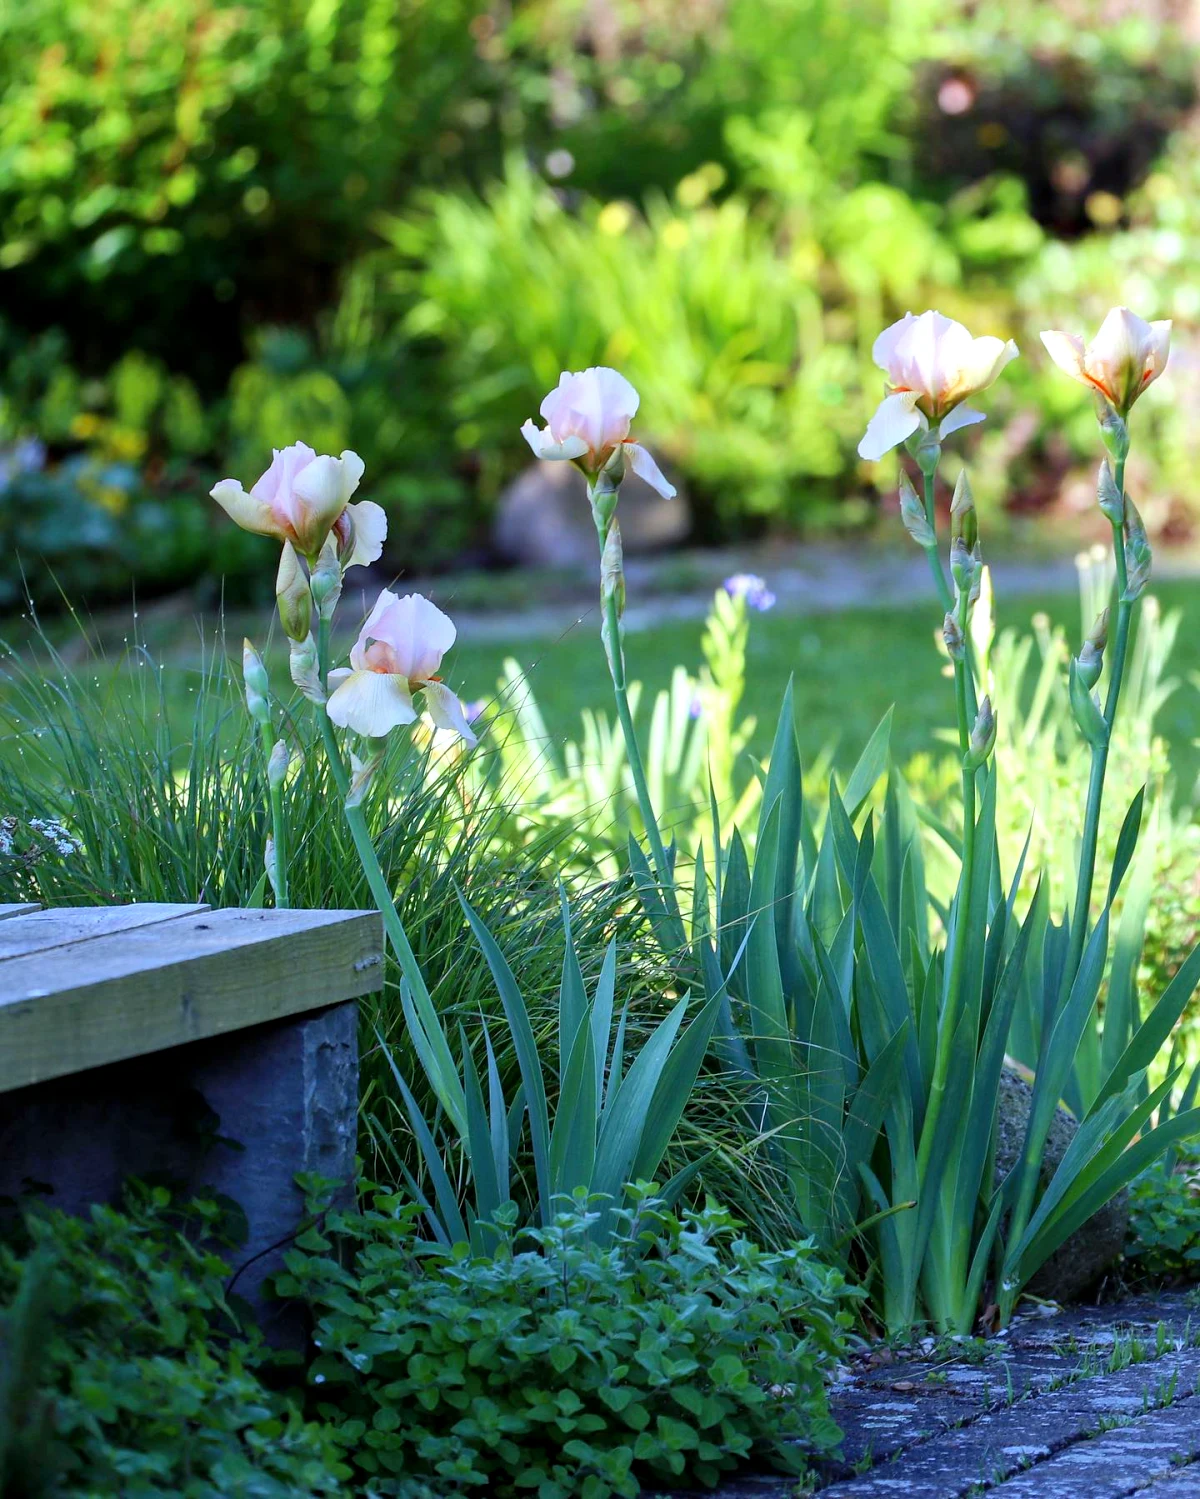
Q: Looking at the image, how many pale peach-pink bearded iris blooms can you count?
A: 5